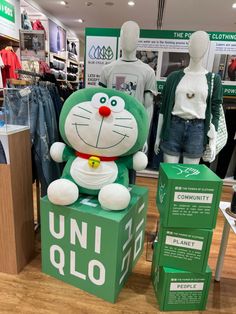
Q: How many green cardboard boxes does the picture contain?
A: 4